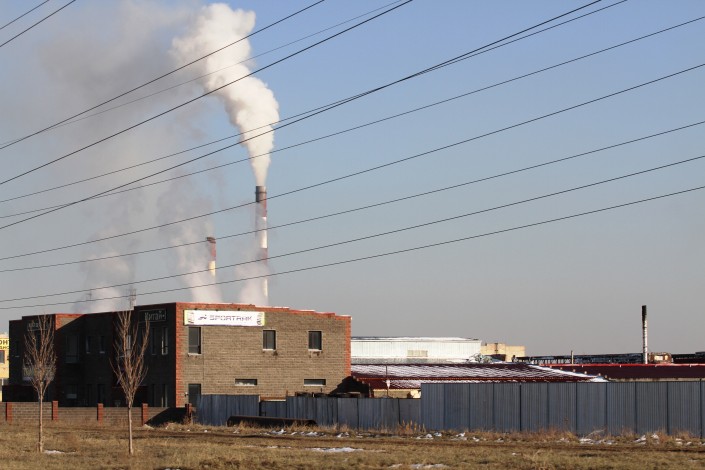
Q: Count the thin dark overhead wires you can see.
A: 12